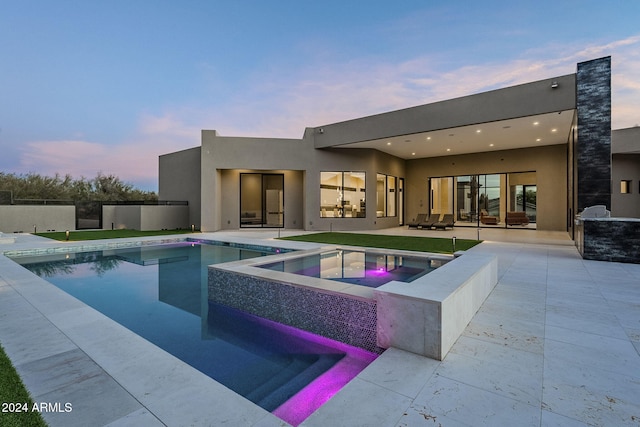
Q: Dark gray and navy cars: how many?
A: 0